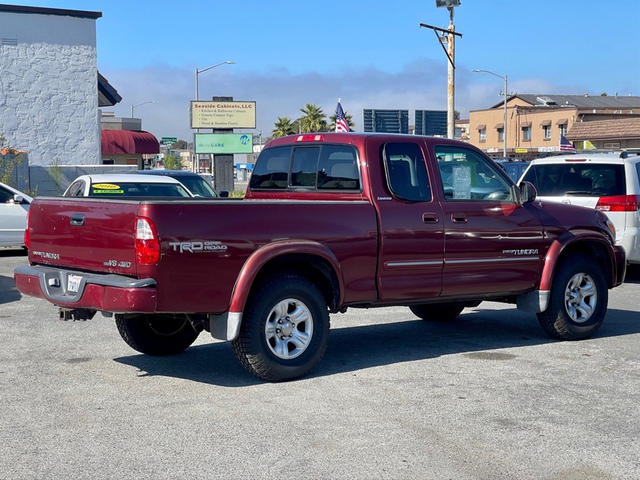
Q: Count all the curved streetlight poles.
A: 3